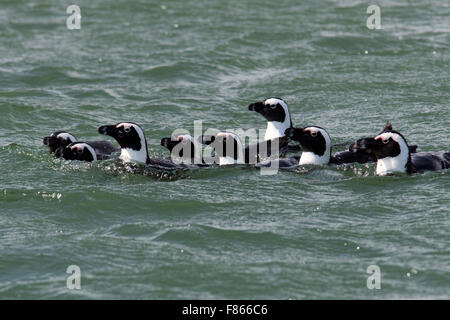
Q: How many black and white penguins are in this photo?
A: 8